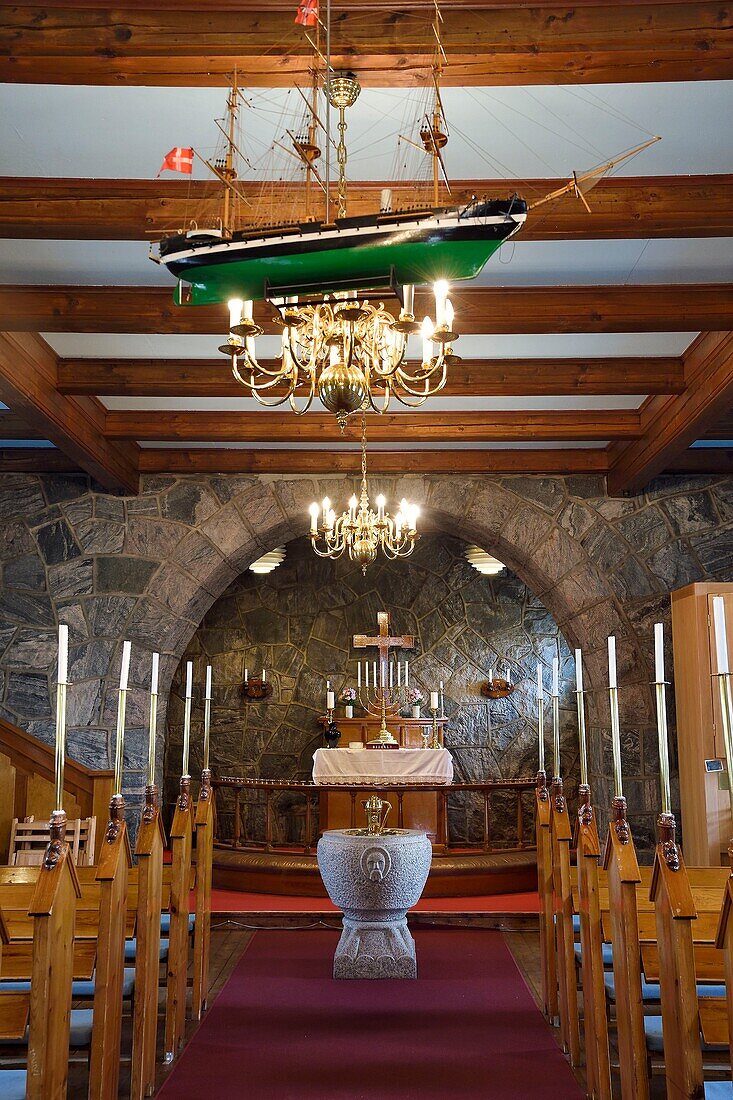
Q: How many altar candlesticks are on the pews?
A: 11